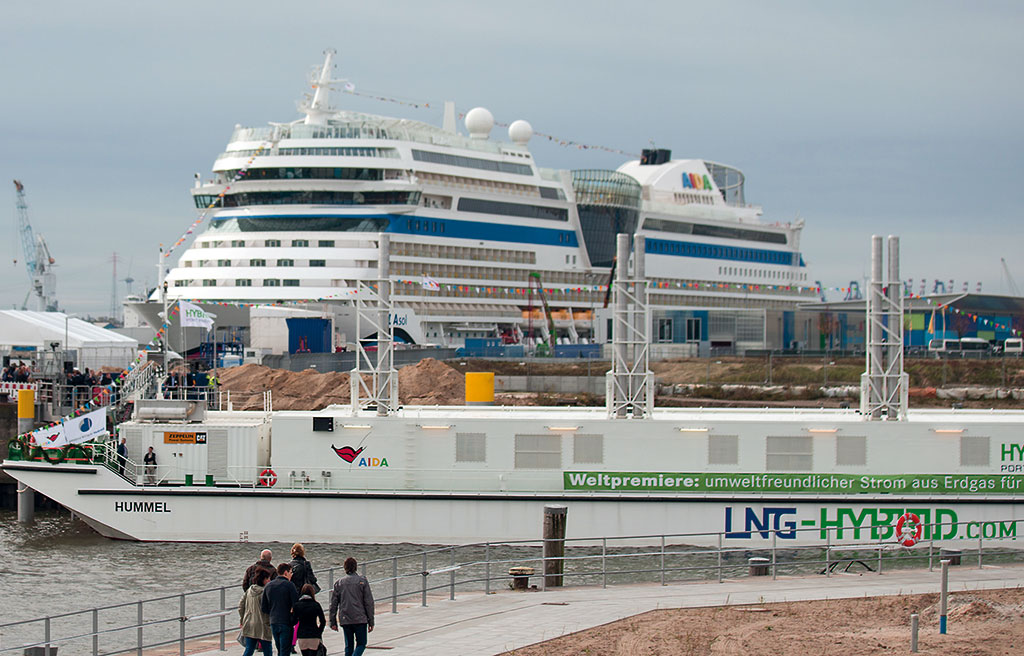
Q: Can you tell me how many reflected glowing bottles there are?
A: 0